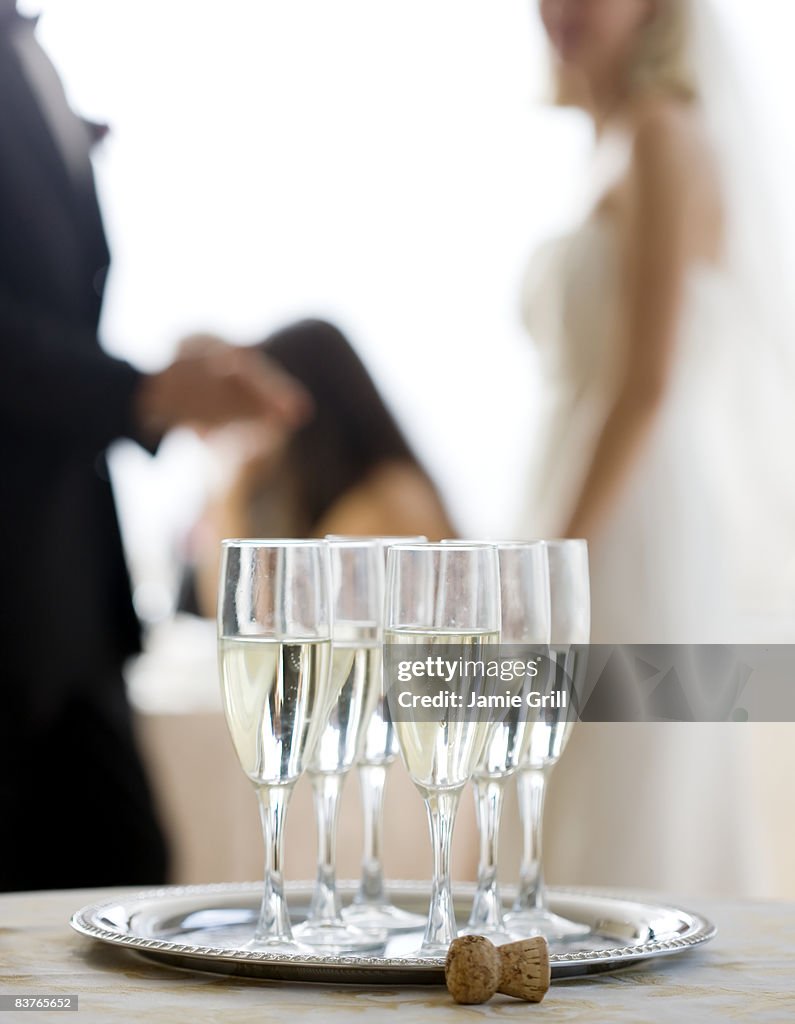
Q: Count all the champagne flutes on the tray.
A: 6